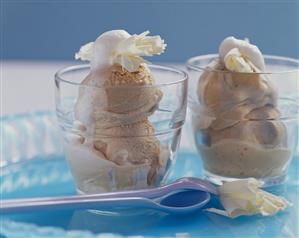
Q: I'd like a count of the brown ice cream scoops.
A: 4